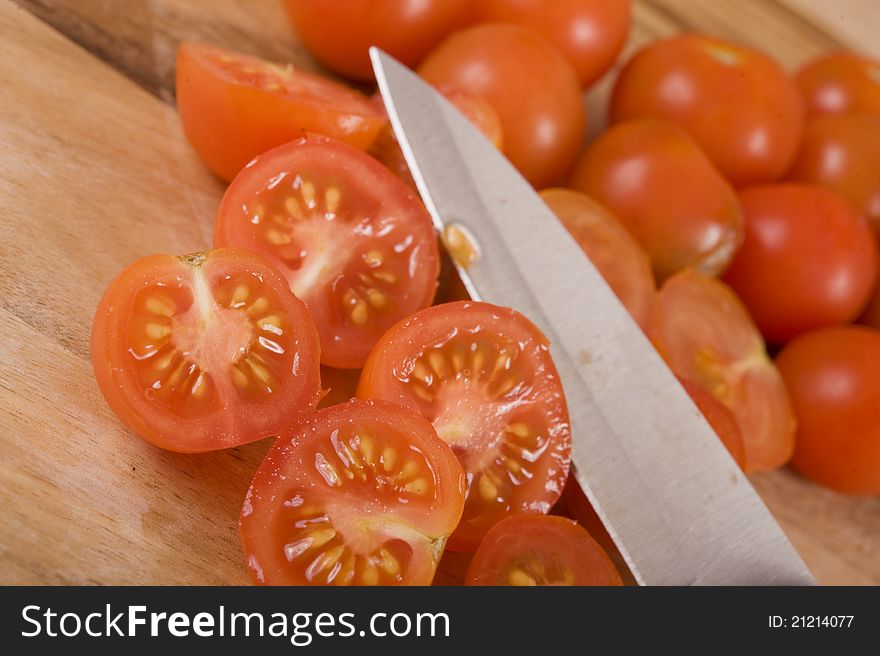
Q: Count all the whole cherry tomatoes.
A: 9